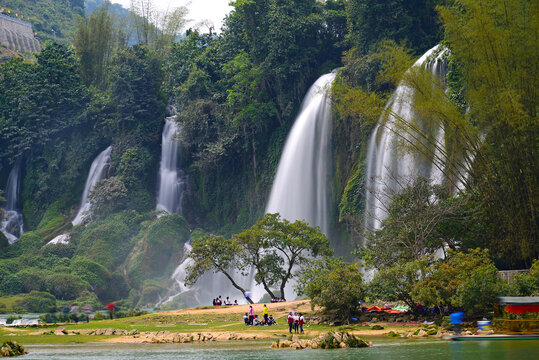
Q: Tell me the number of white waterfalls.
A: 5